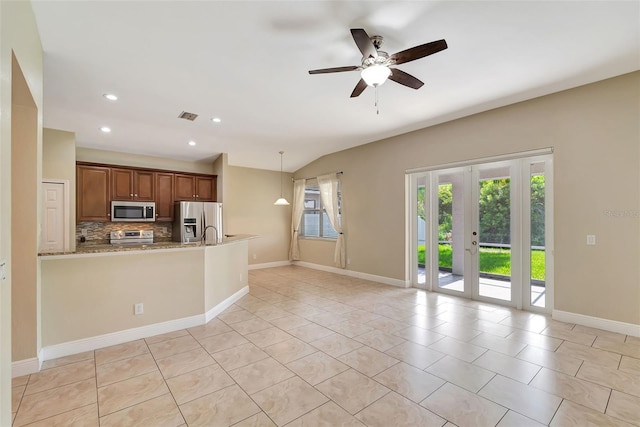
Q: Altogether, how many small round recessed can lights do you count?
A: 4